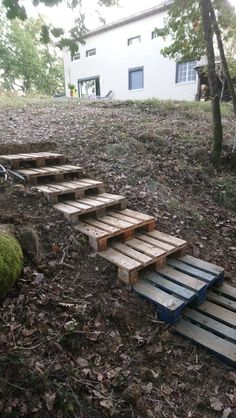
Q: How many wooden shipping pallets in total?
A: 8